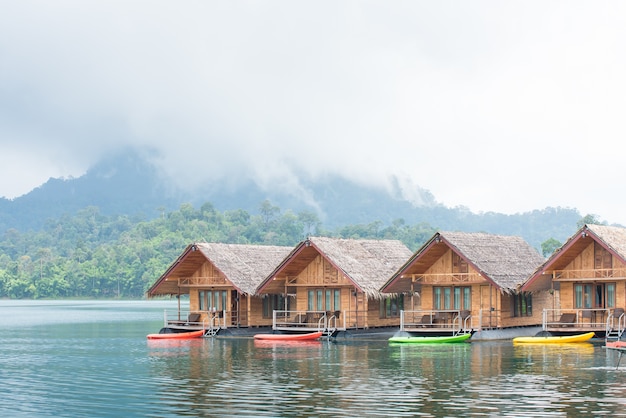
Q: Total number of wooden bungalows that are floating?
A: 4